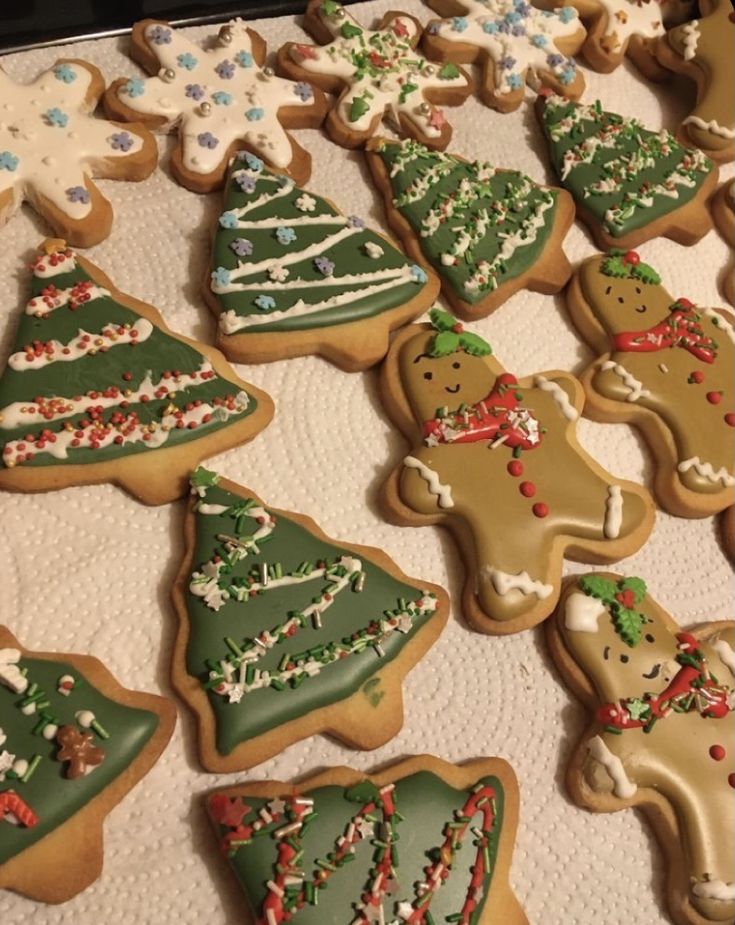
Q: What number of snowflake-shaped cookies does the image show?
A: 5